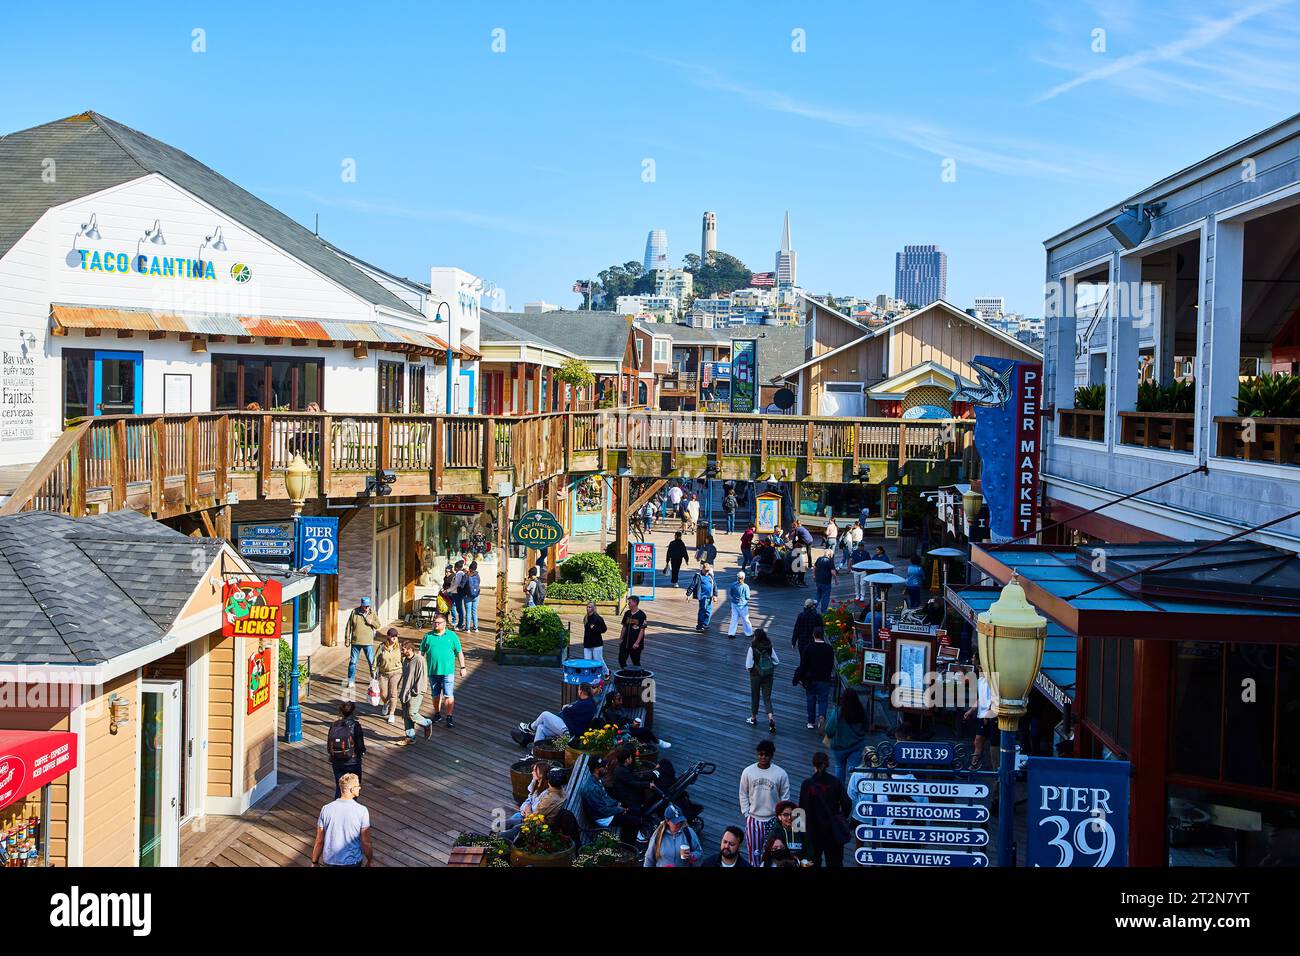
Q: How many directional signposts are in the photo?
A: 2